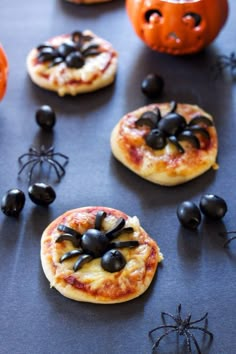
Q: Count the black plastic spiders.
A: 4